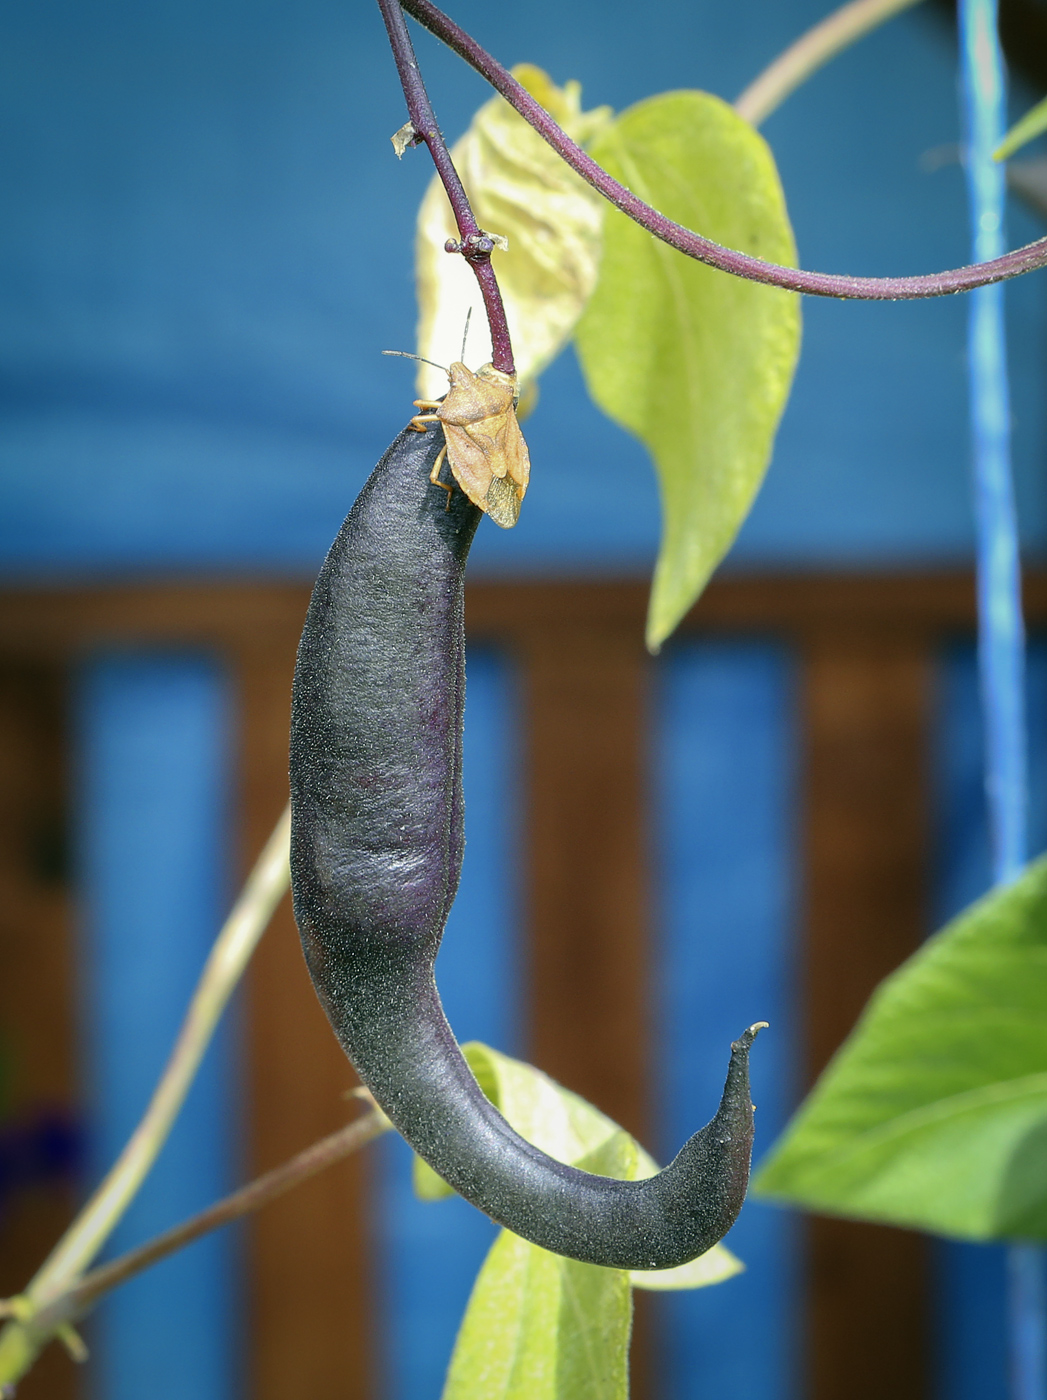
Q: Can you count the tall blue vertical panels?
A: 4